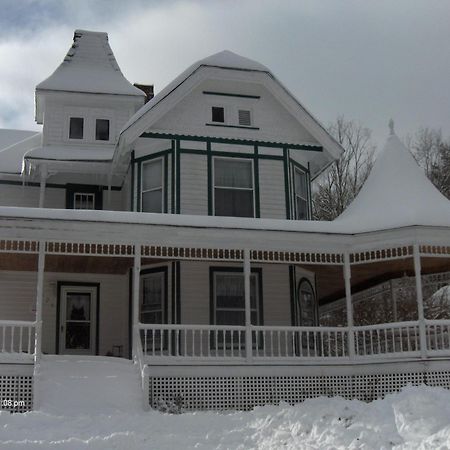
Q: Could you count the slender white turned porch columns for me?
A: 5